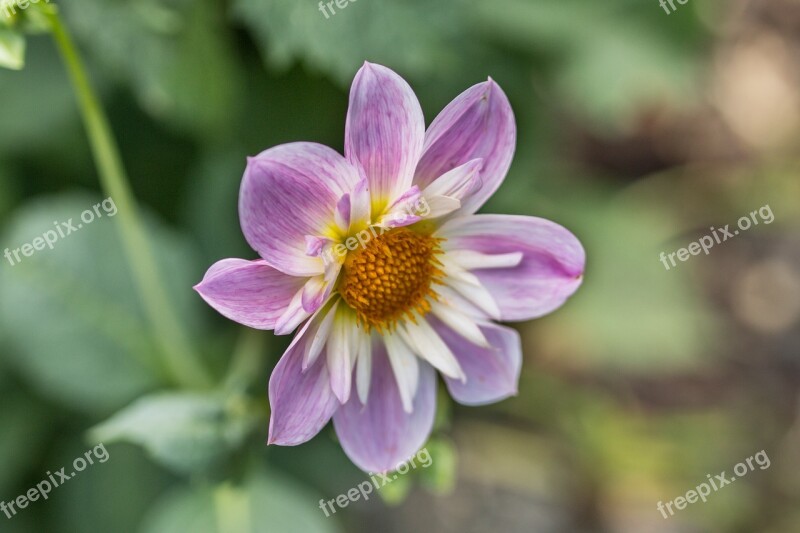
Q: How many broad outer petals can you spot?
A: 8